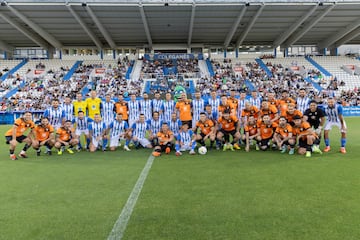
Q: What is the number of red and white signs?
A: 5